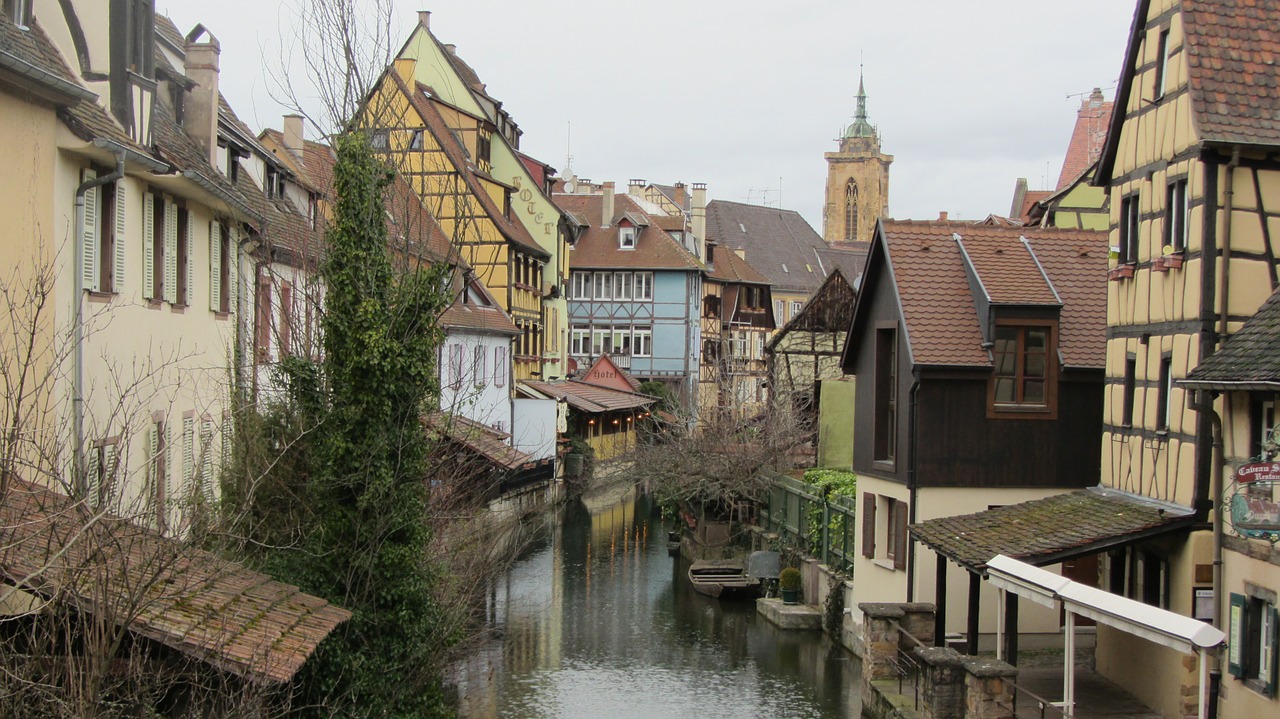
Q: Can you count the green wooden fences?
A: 1